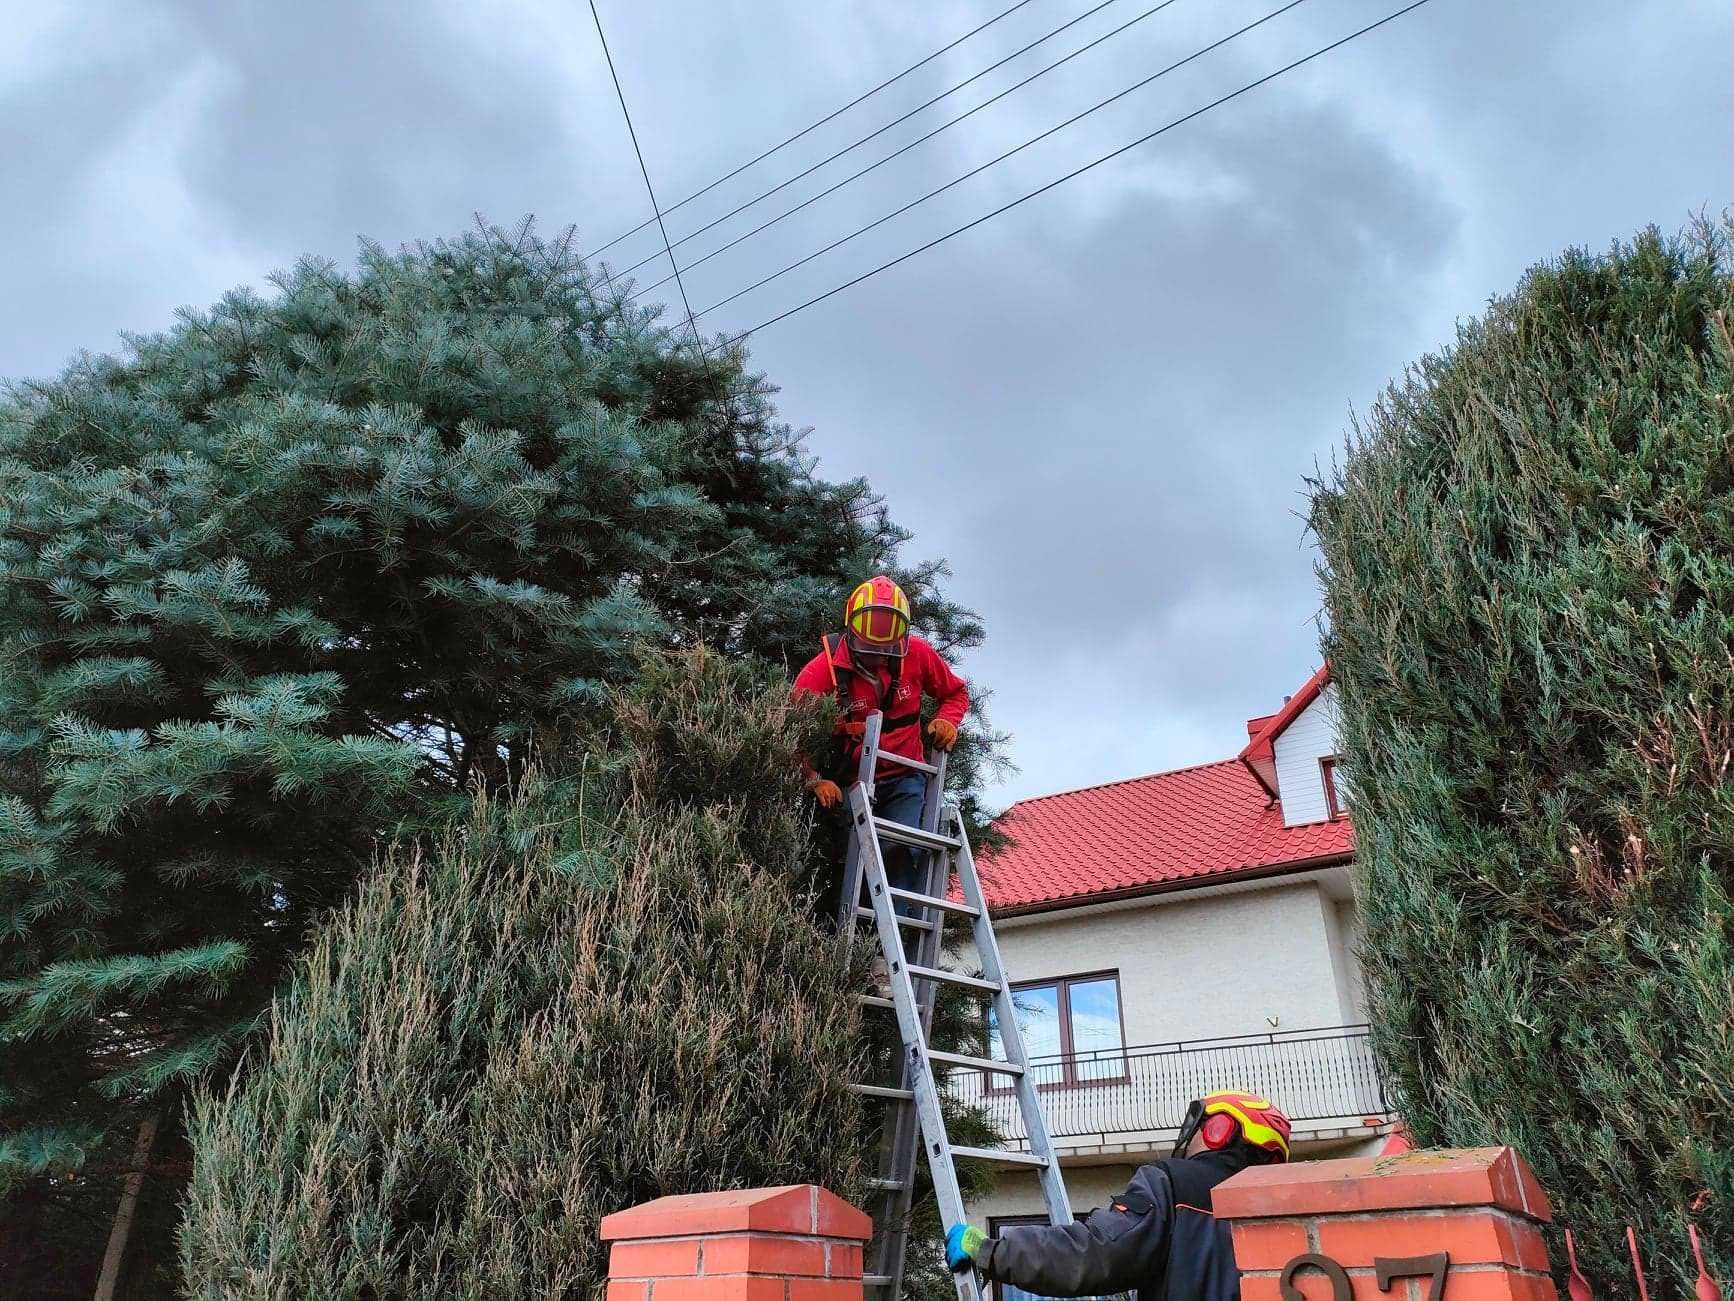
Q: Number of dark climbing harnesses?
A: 1